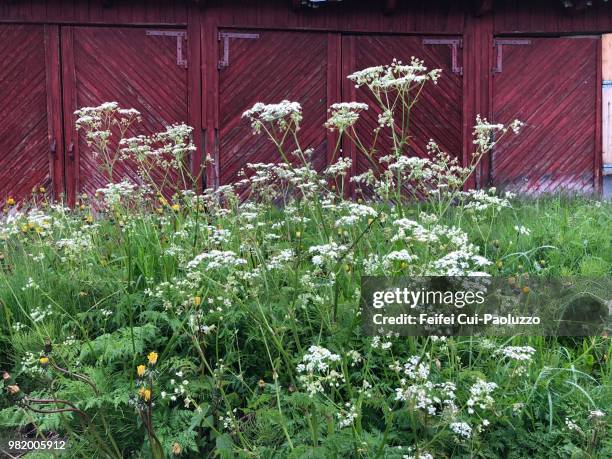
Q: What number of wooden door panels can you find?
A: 5